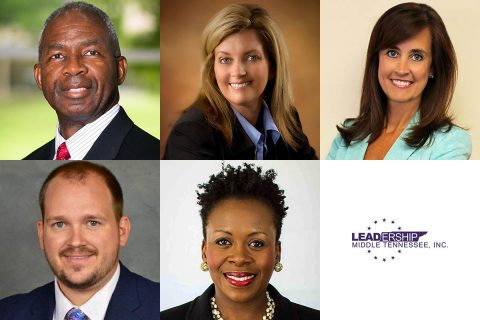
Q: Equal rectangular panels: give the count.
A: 6